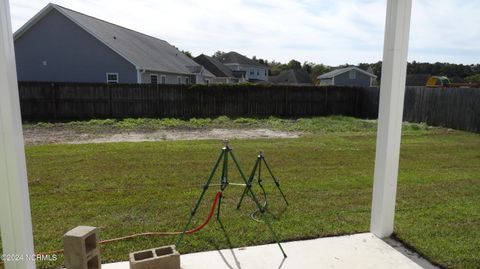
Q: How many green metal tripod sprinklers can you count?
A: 2